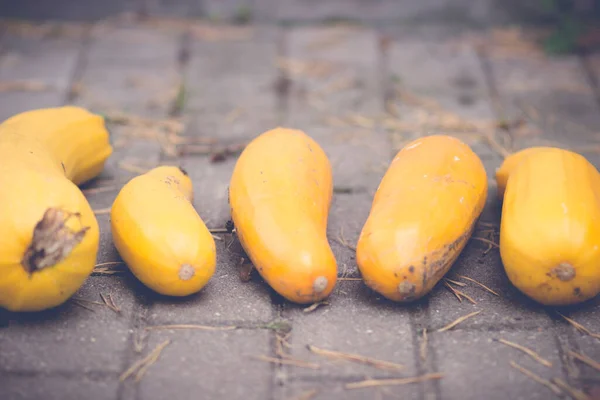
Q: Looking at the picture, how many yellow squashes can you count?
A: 5